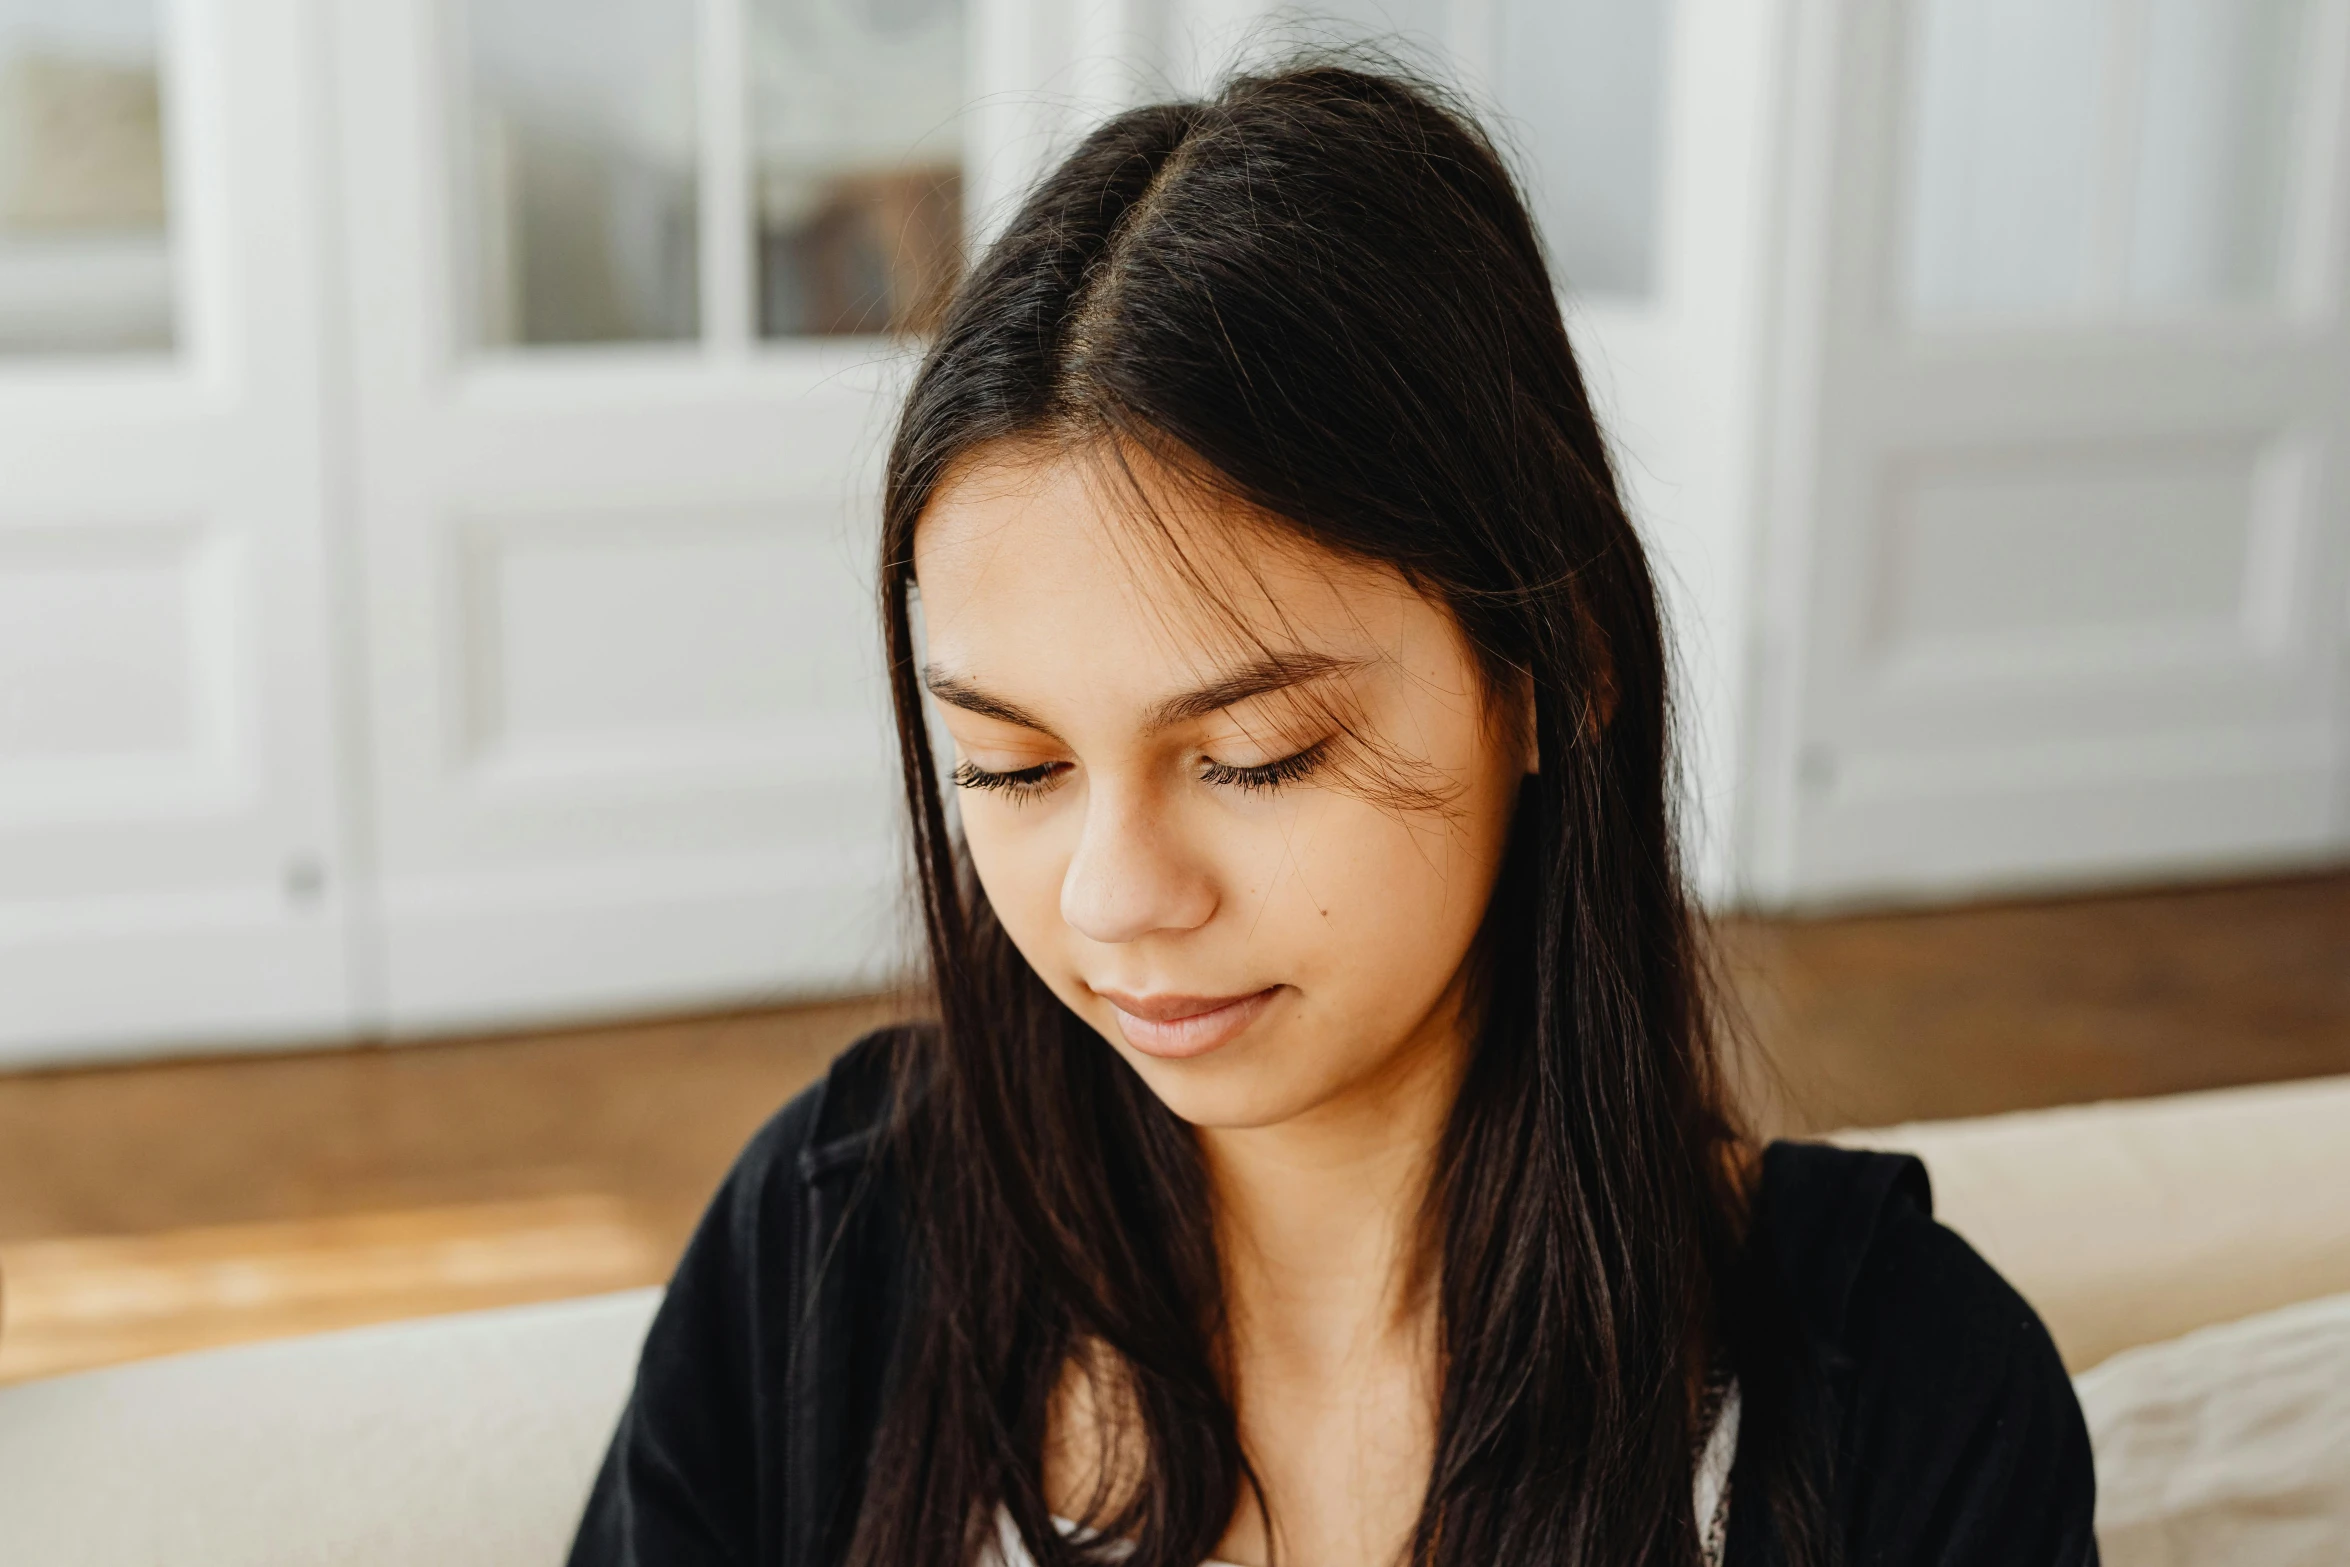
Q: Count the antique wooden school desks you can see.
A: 0